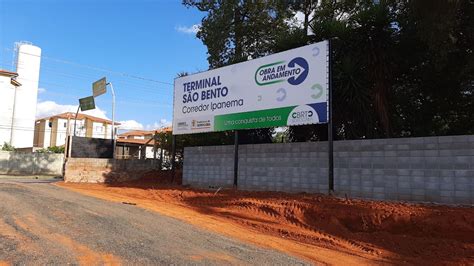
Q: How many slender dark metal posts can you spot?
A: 3